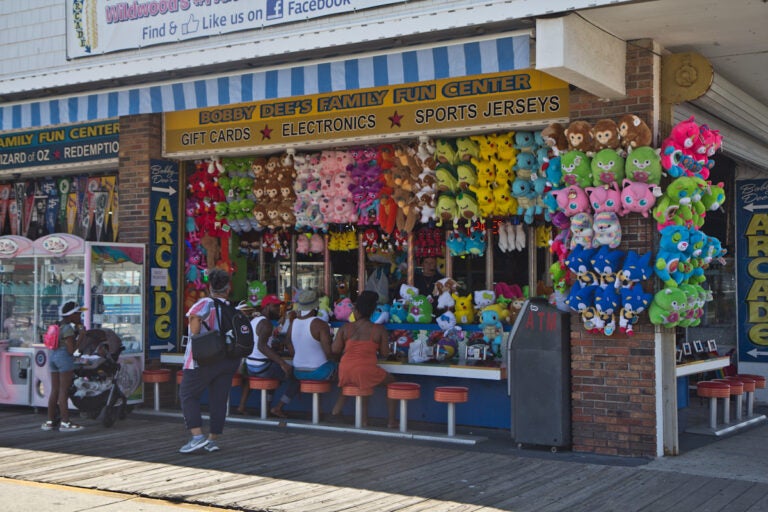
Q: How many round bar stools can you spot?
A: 12